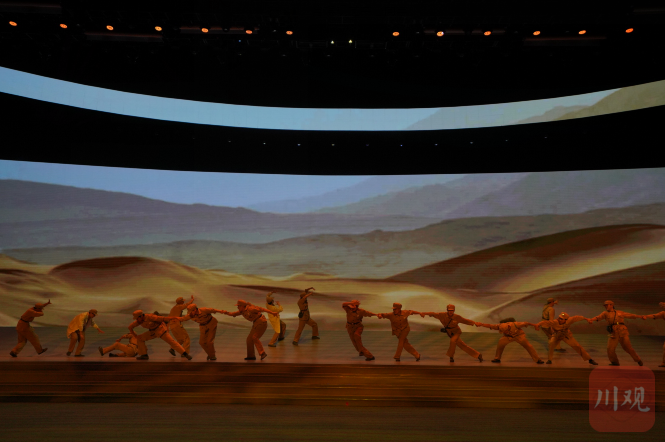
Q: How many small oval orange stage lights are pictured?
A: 13